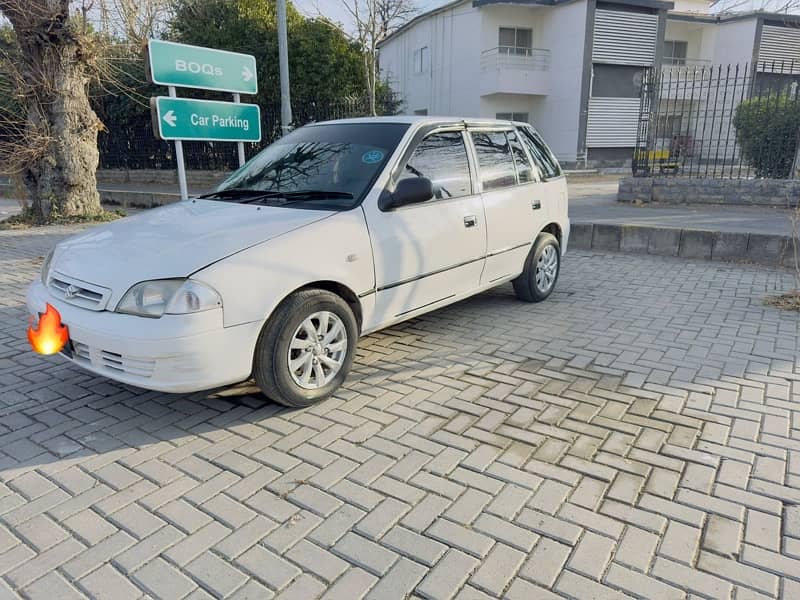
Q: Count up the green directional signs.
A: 2